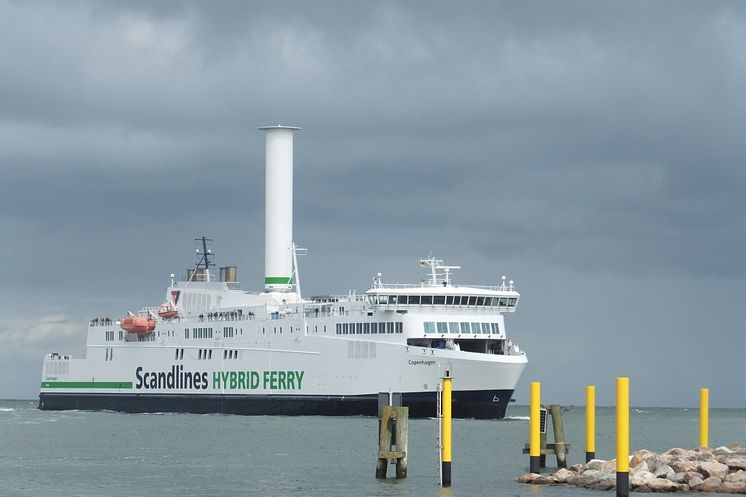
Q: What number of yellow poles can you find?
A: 5